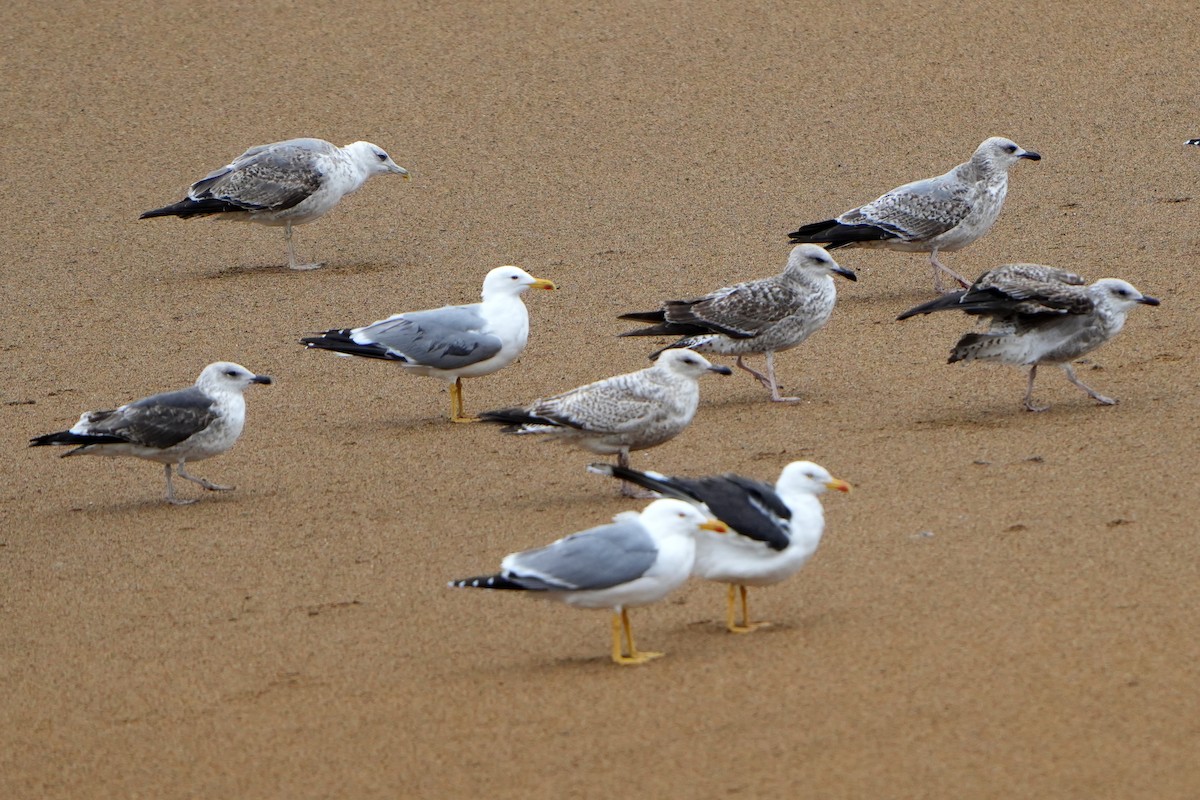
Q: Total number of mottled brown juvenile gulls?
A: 6